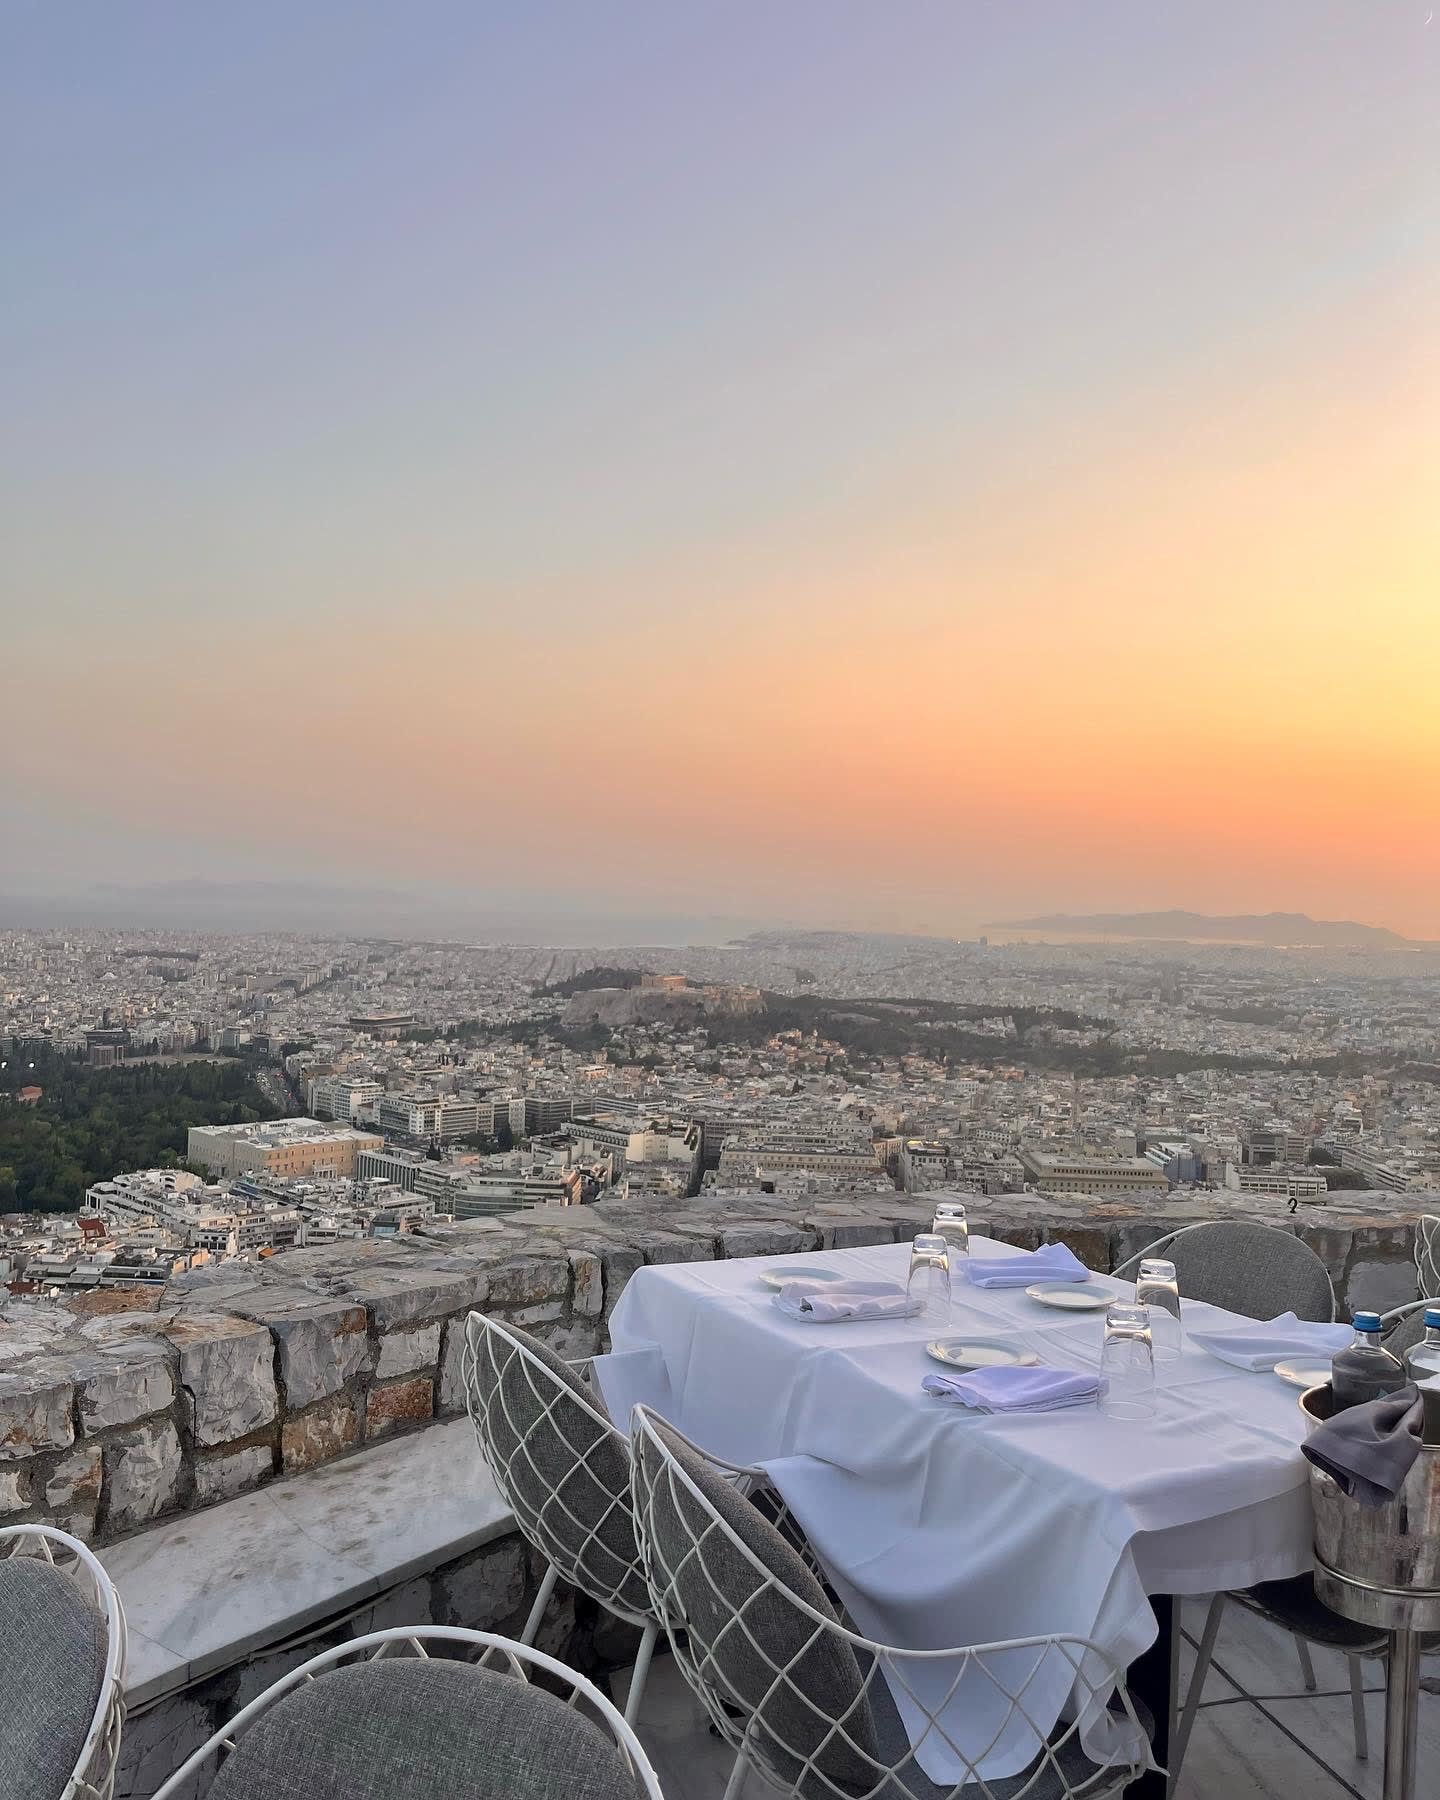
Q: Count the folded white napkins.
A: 4